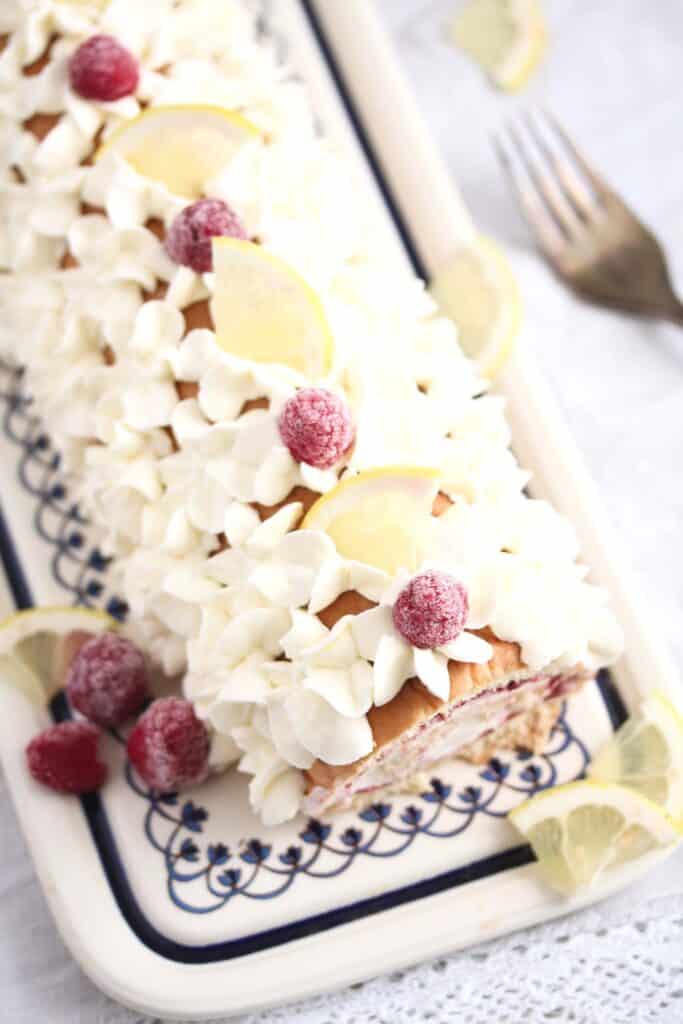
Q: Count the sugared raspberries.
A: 7